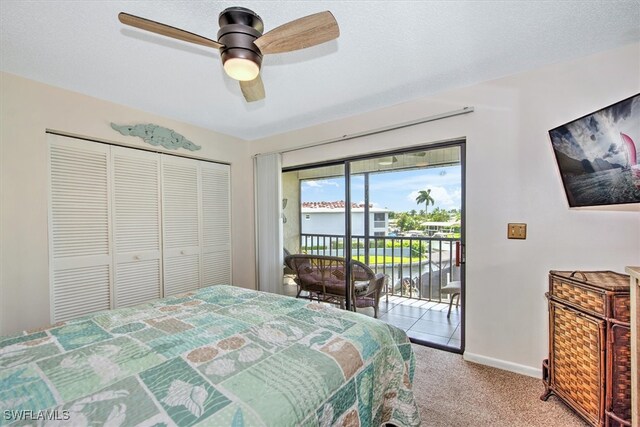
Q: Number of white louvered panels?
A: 4